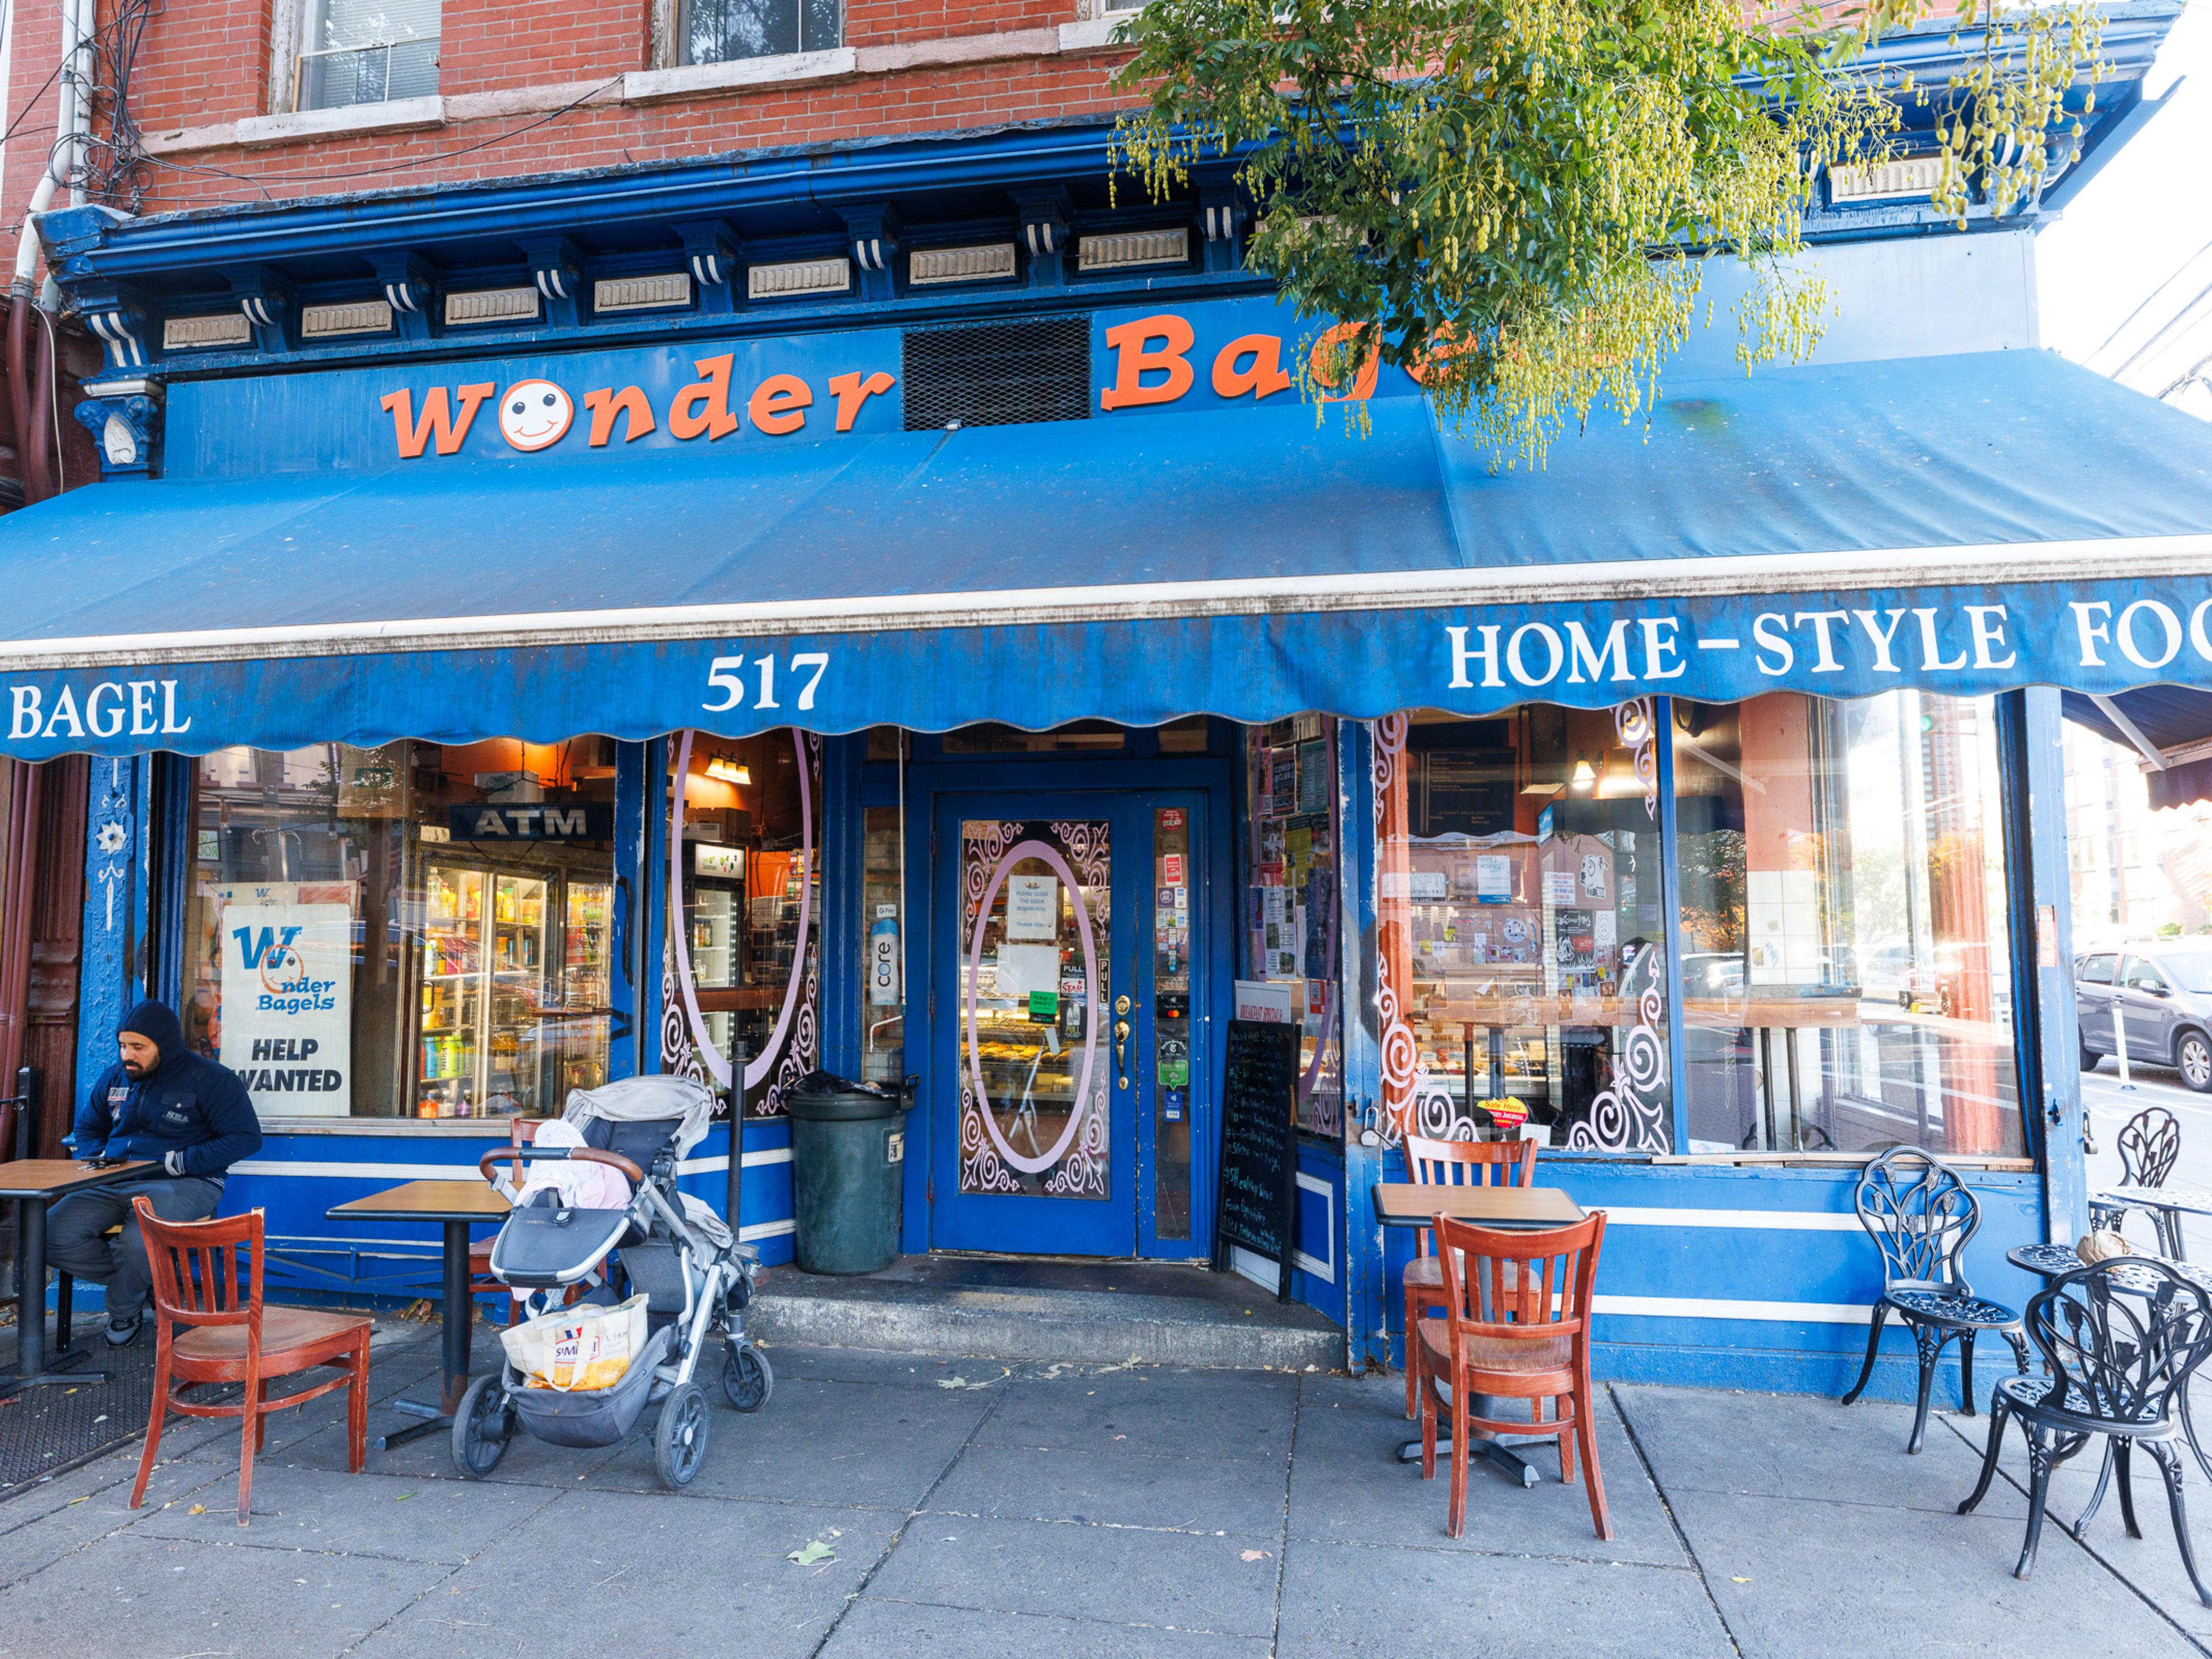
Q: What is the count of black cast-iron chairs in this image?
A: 3